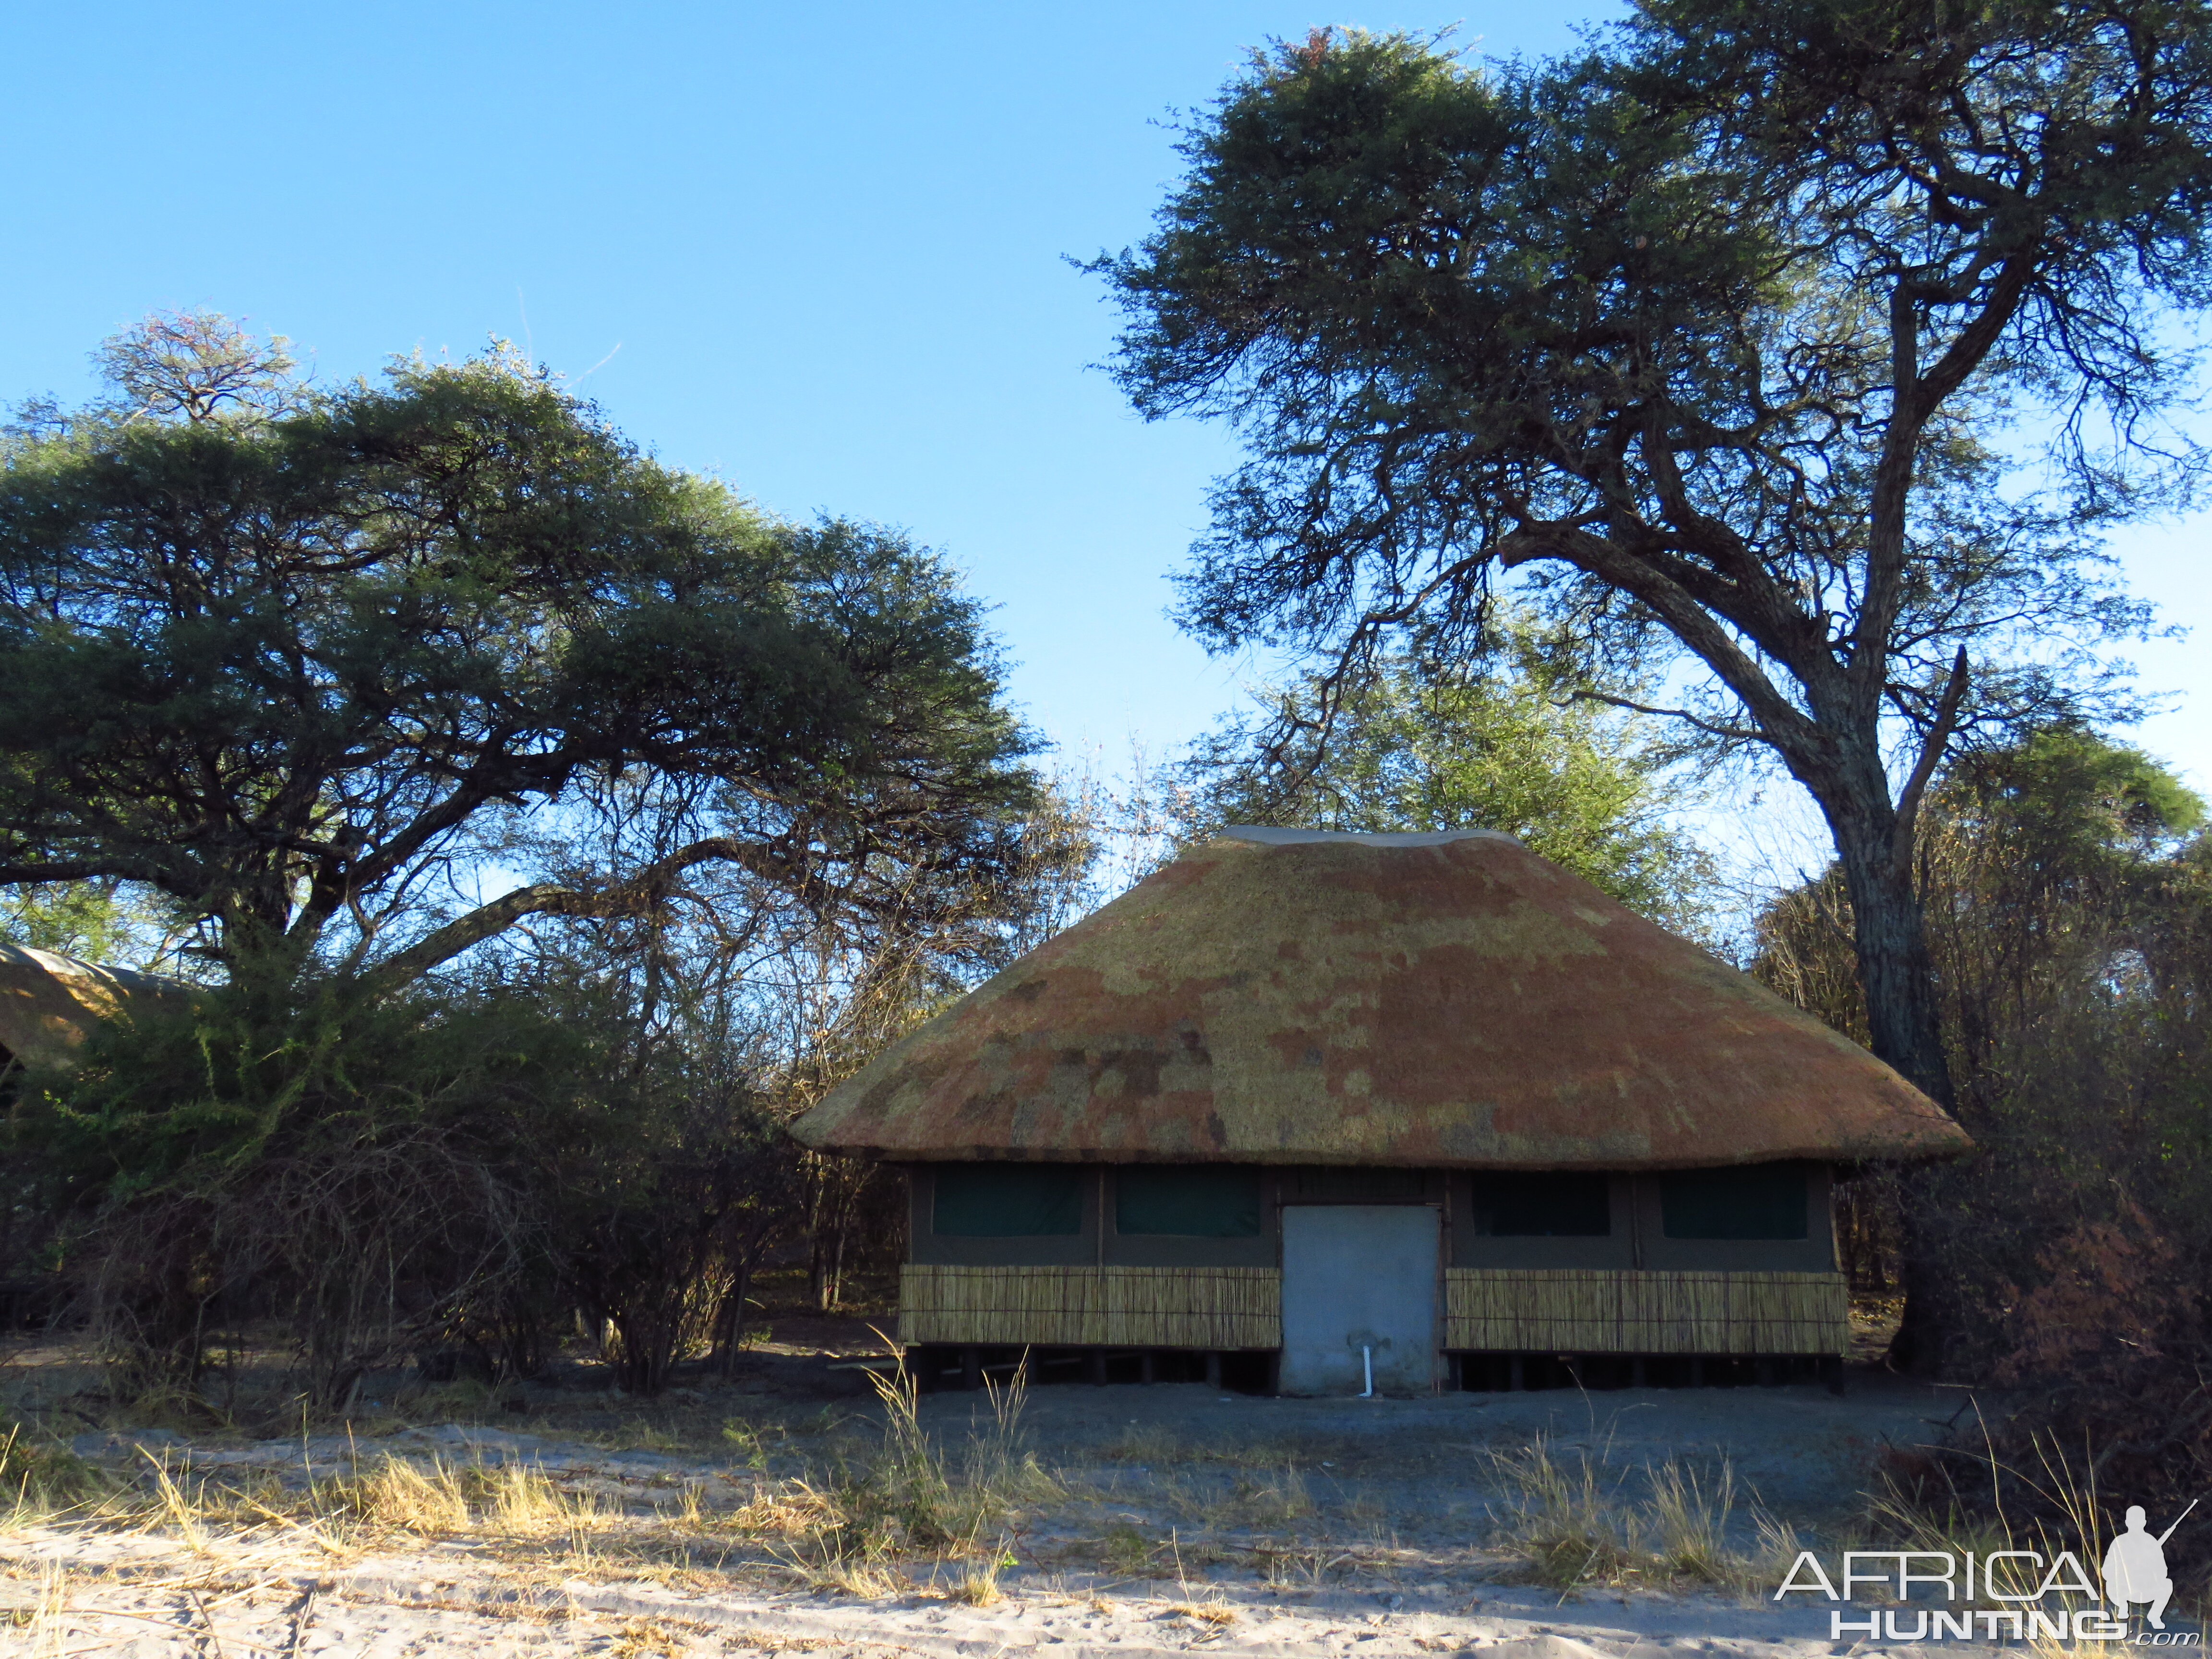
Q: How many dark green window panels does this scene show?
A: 4